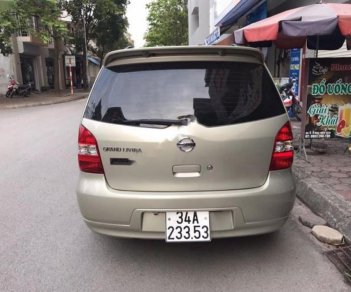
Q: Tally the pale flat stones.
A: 1